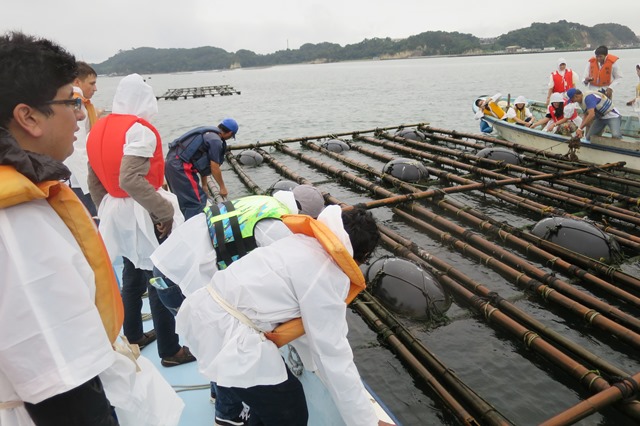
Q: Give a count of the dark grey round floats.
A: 8